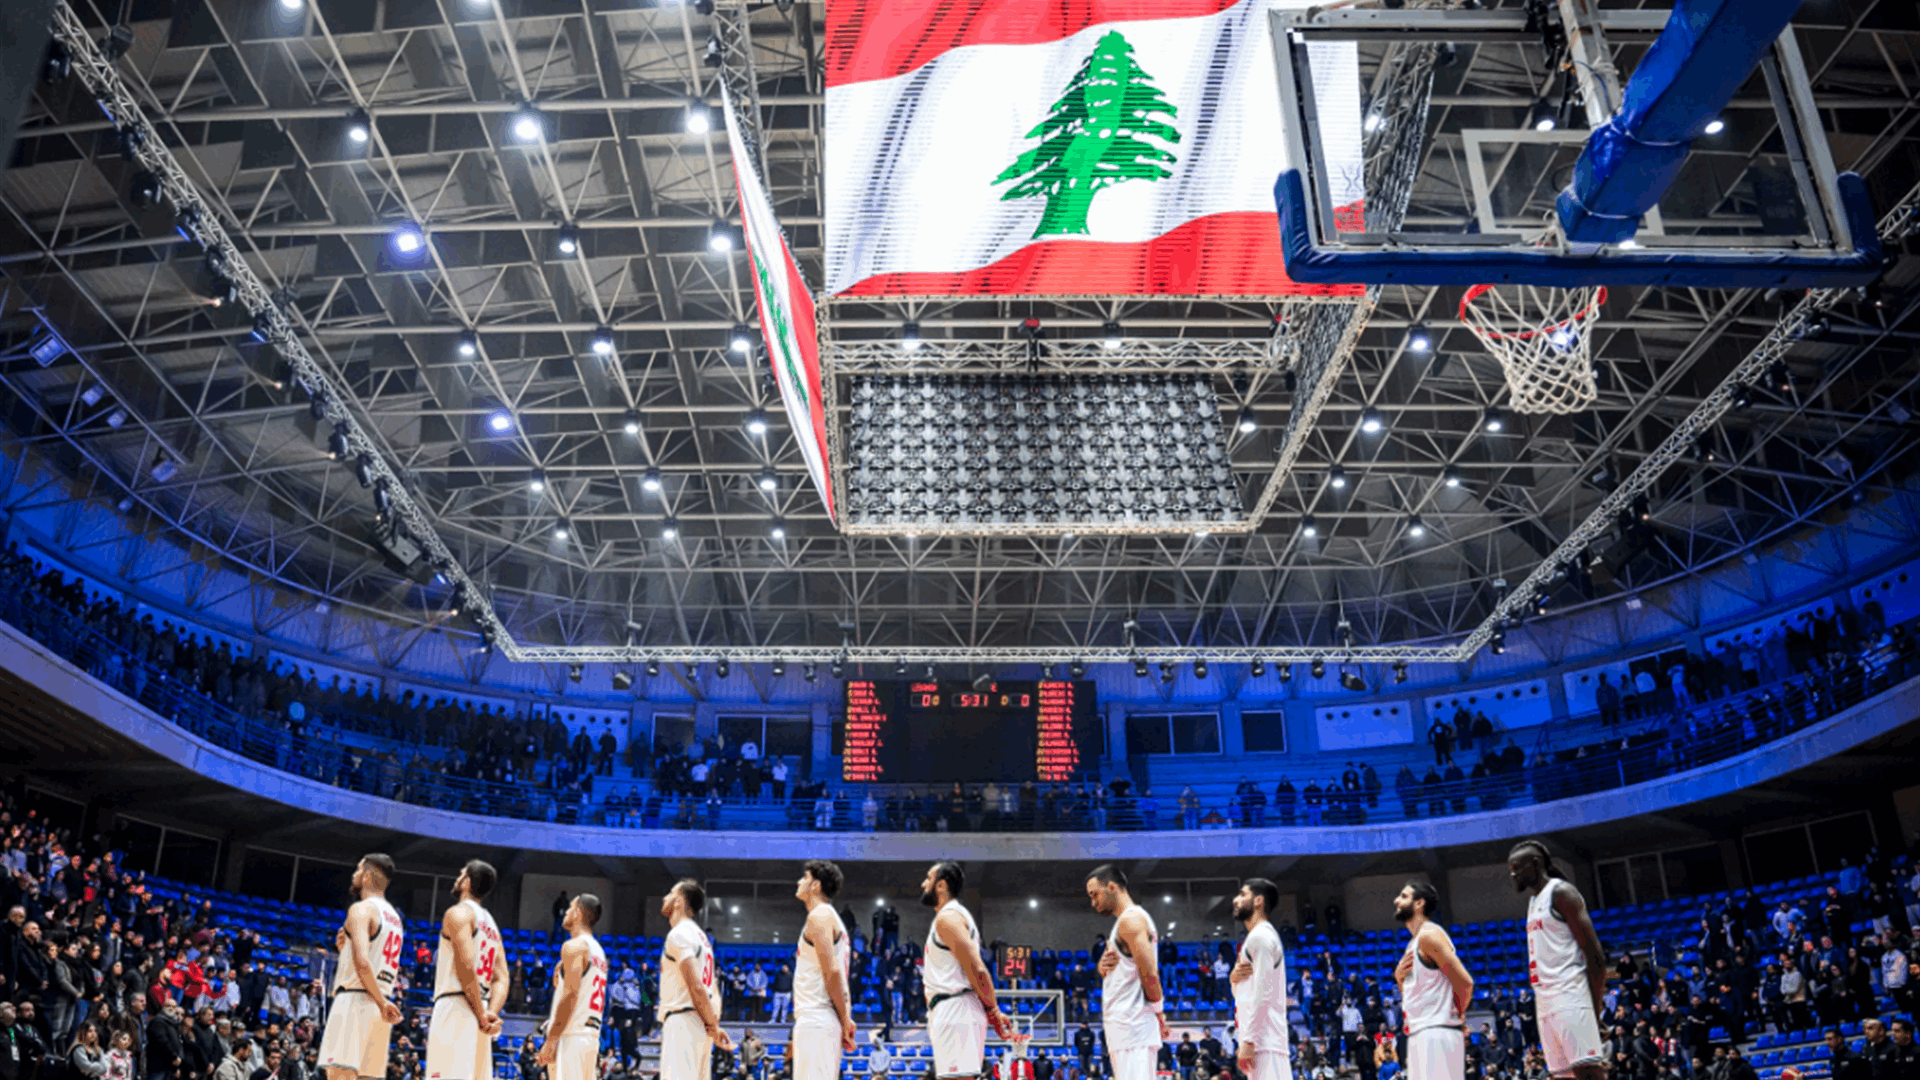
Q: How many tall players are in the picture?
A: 10